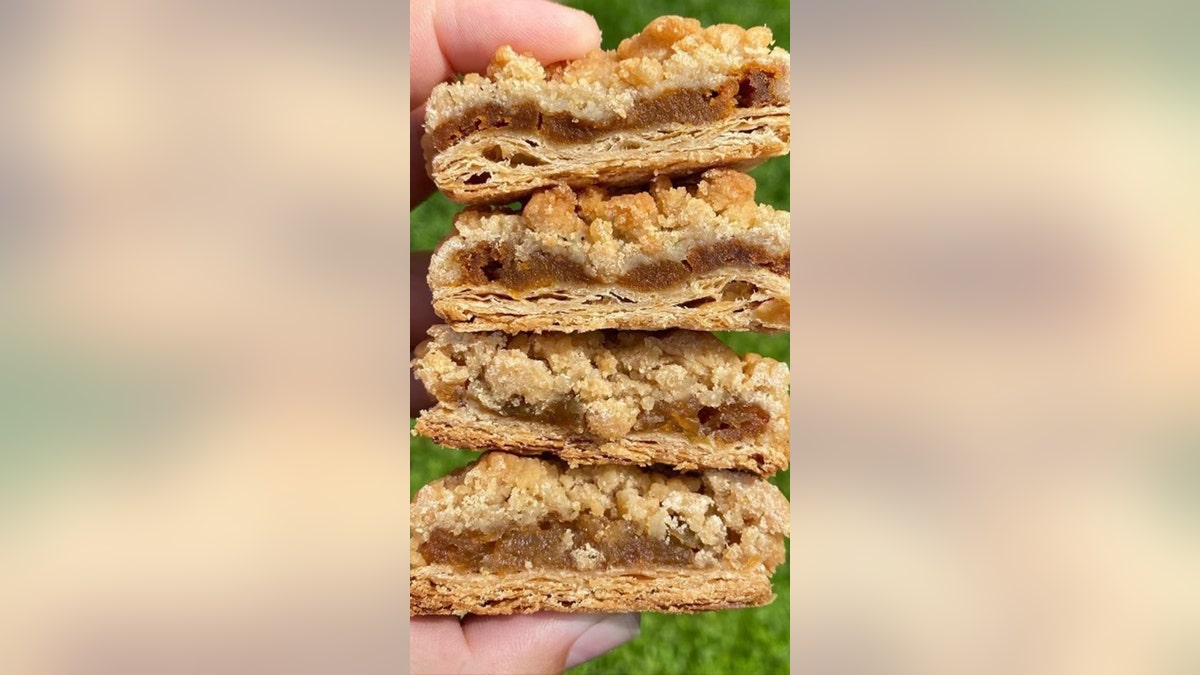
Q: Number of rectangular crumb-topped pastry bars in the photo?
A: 4